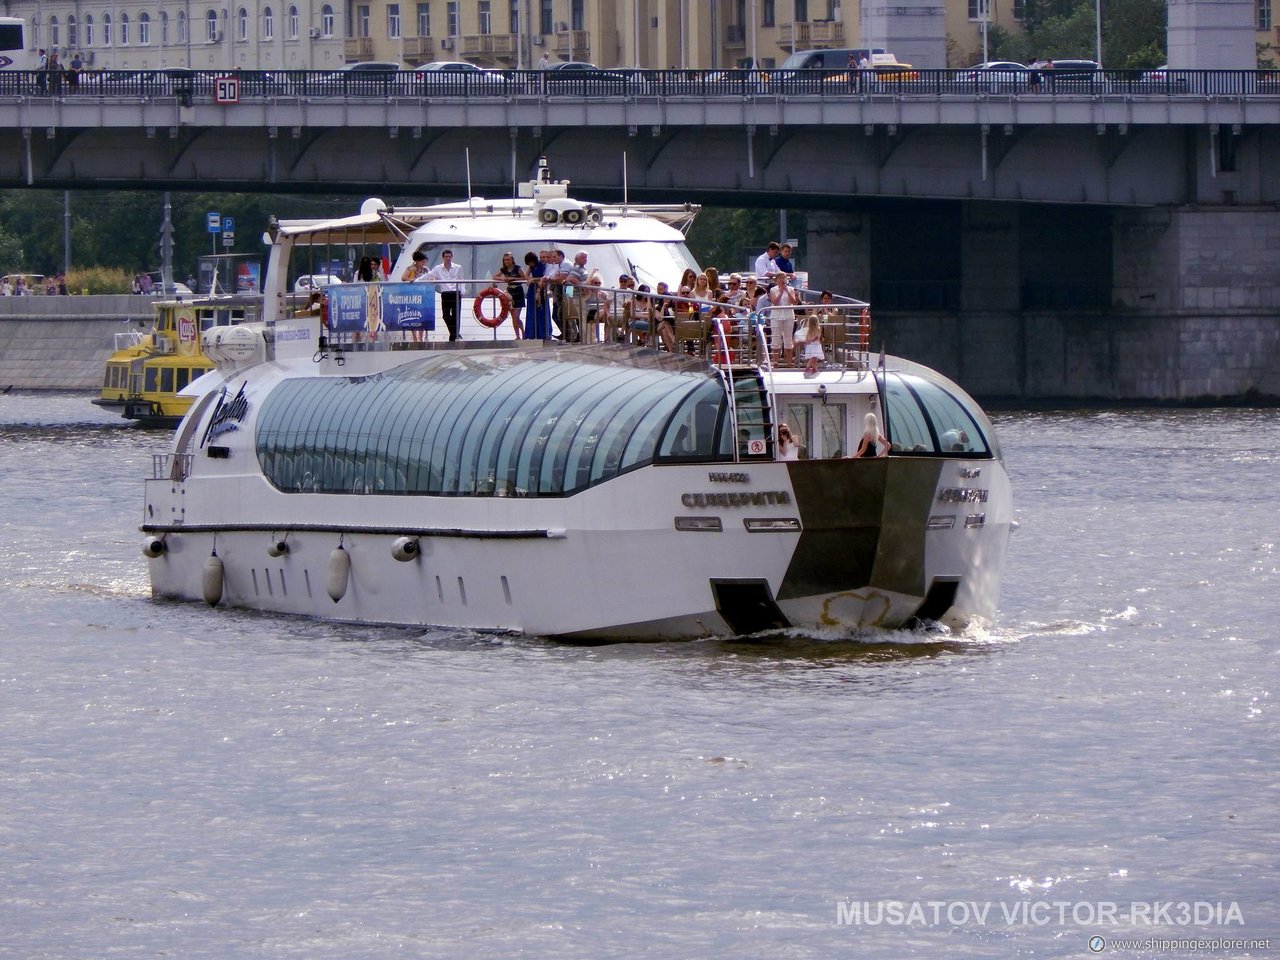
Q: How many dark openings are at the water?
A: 2